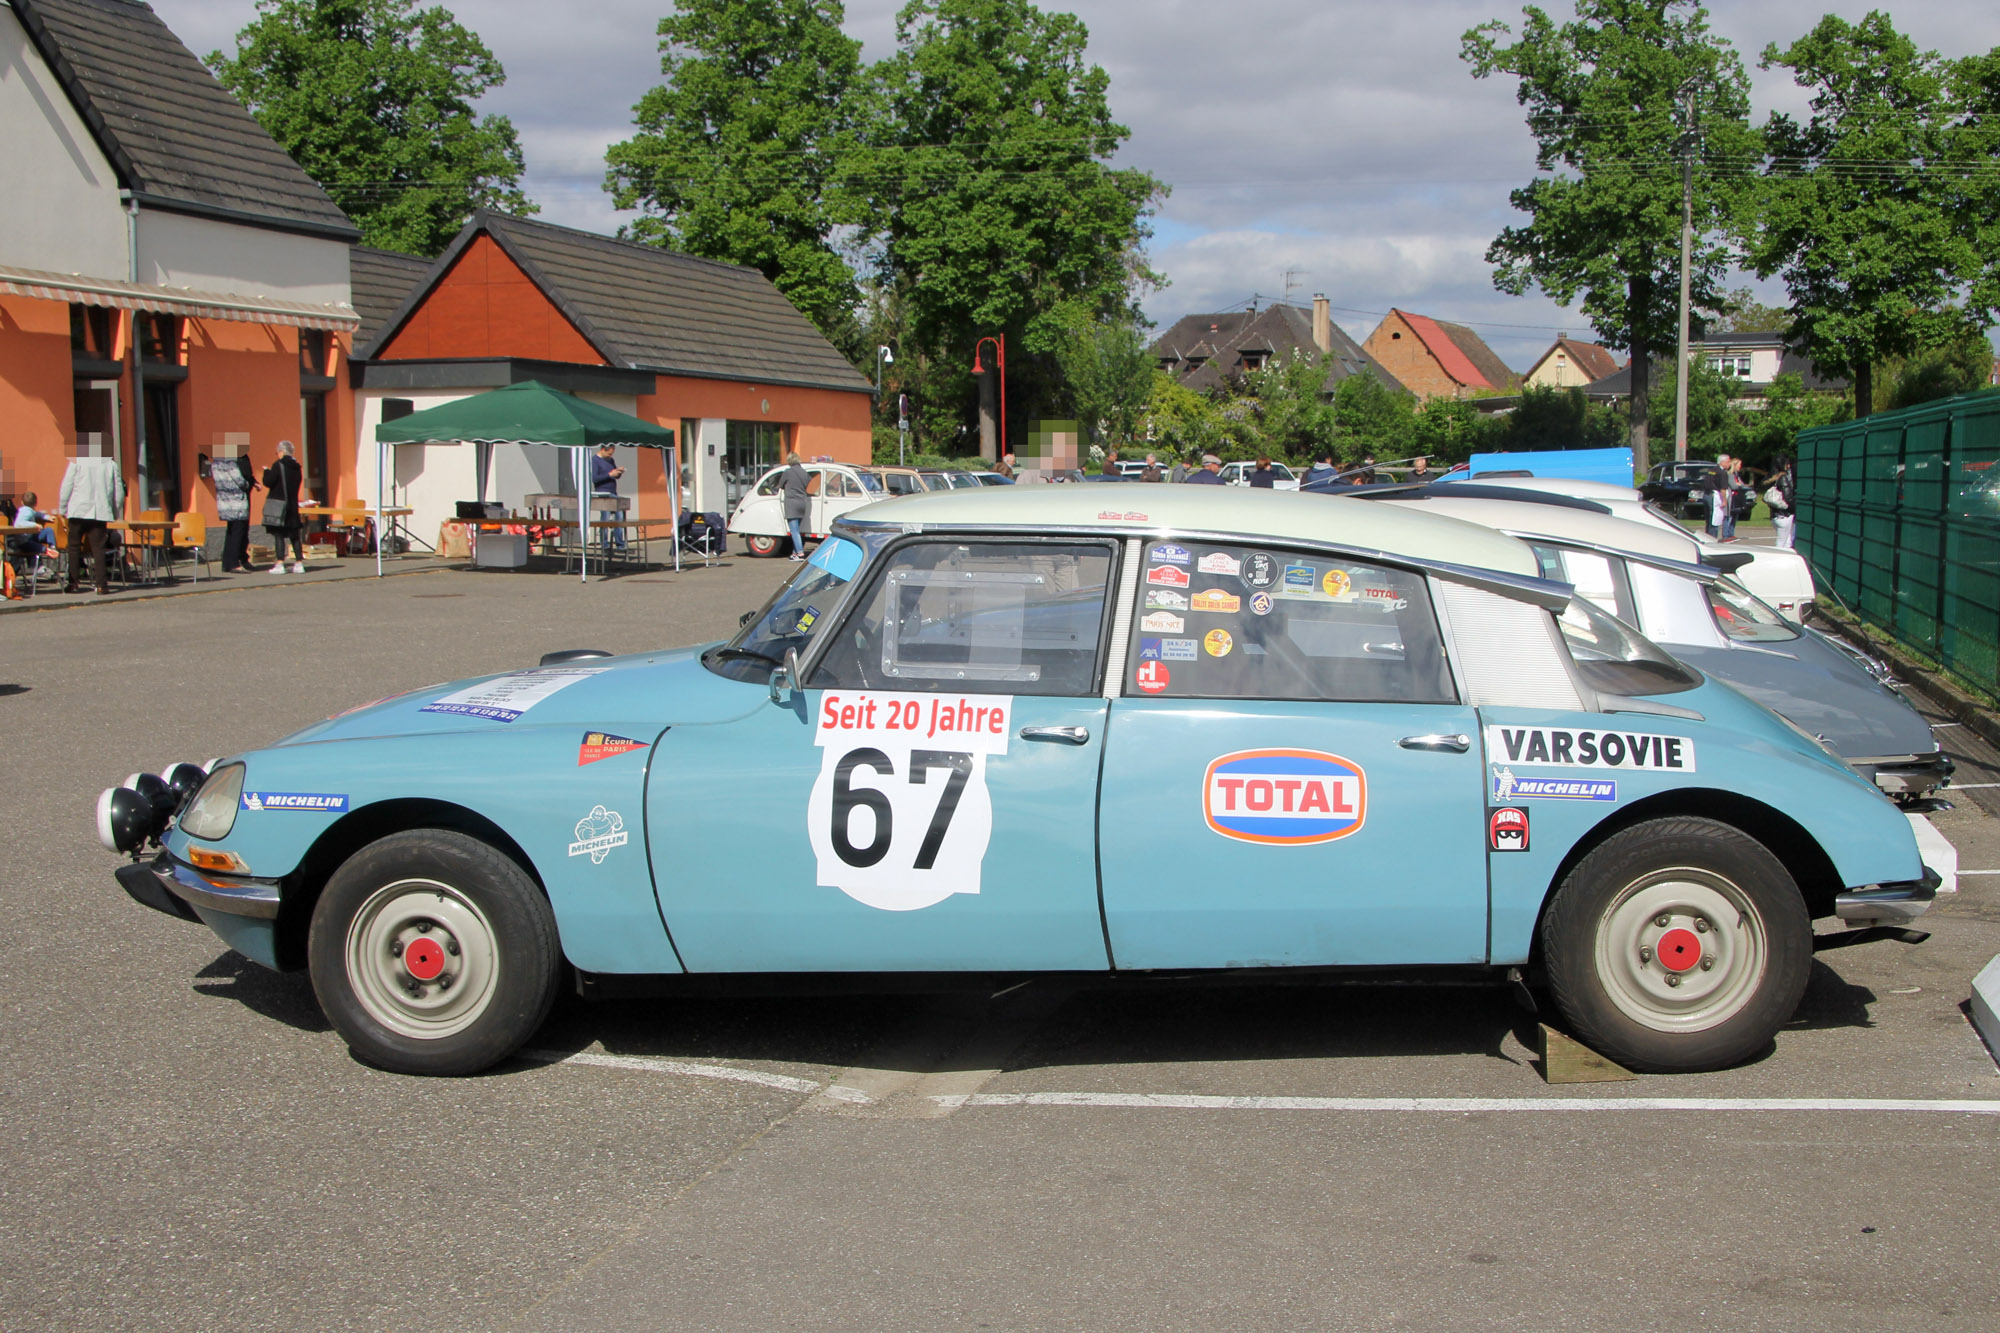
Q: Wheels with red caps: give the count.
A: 2